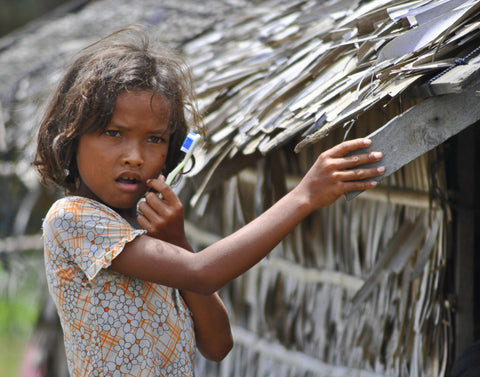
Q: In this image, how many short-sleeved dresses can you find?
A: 1